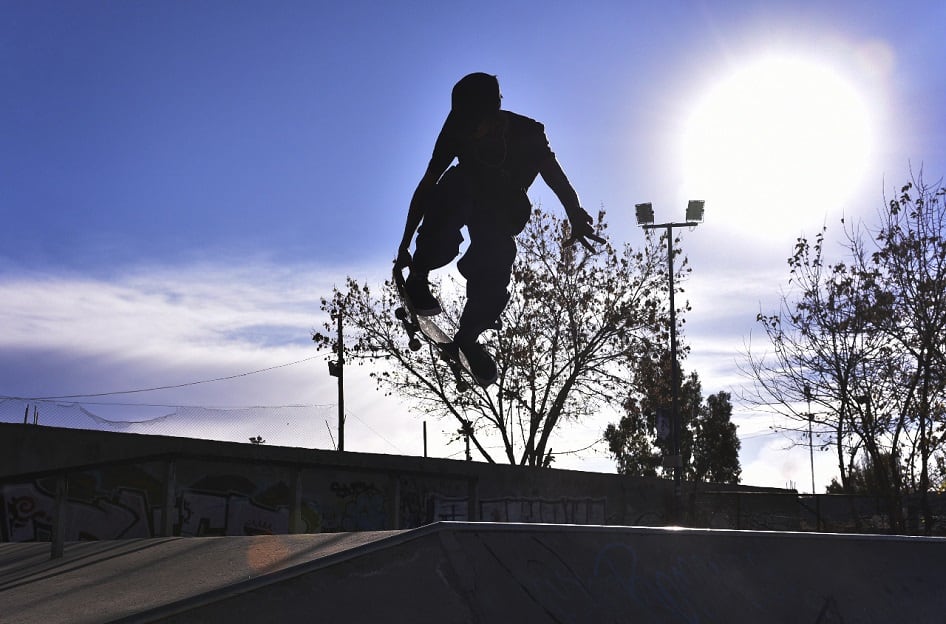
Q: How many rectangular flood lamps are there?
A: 2